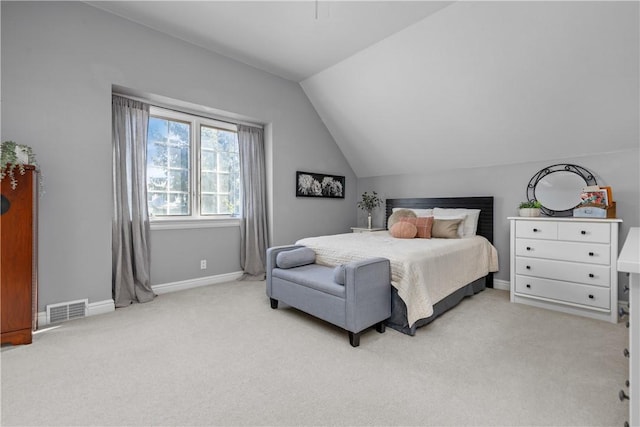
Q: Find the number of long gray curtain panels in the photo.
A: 2